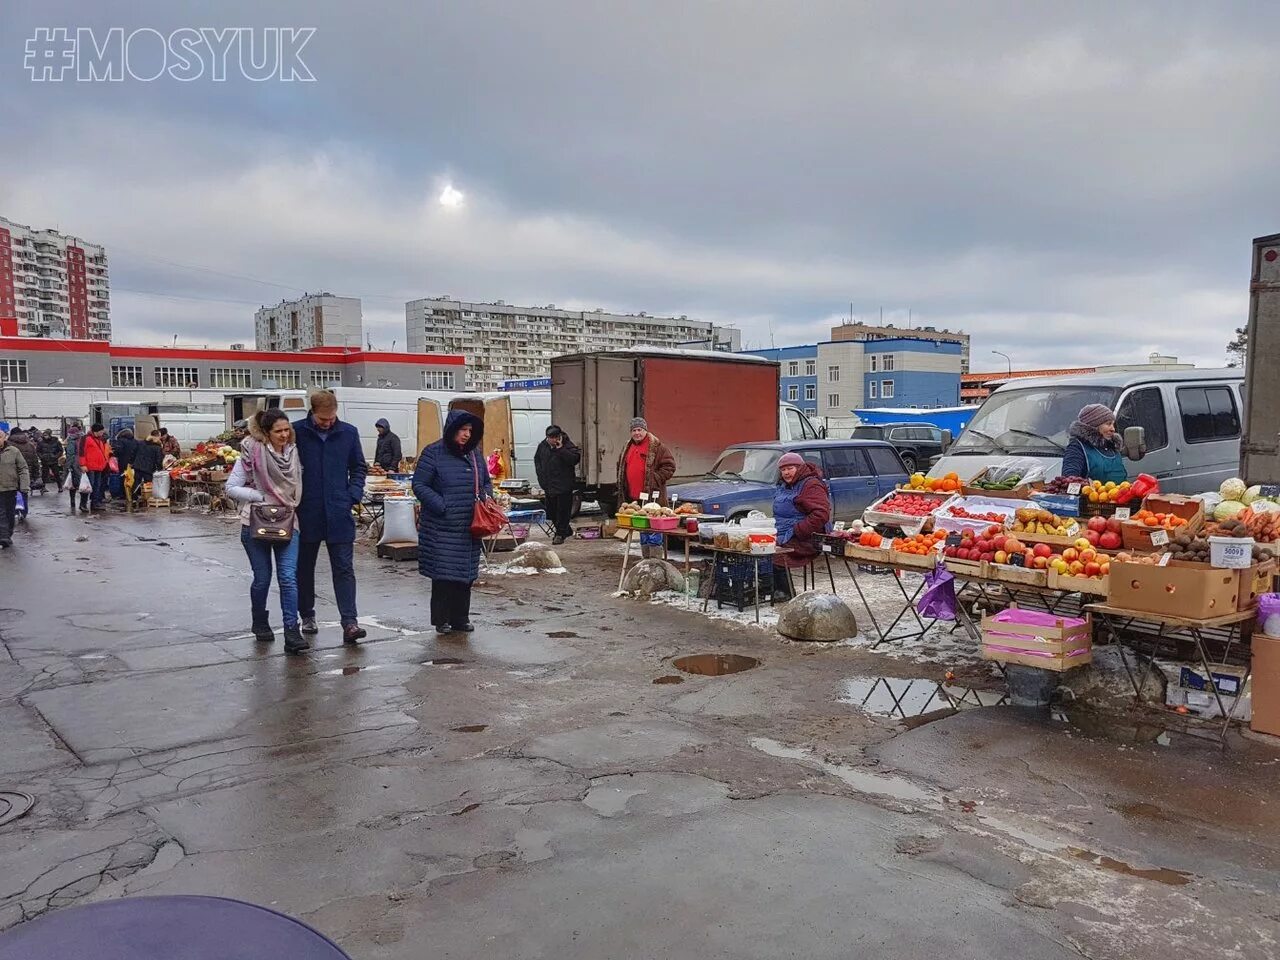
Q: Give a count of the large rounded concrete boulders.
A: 4